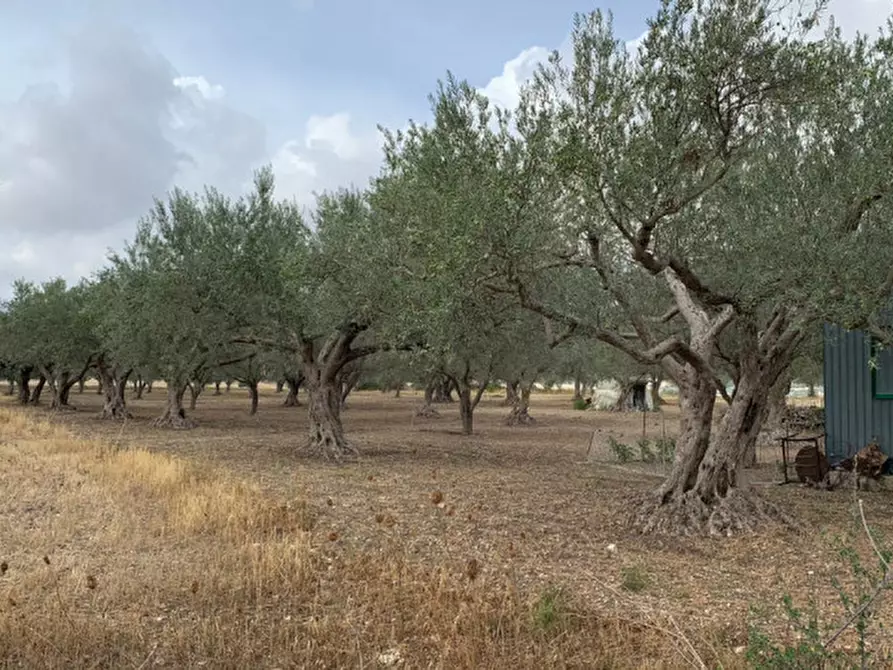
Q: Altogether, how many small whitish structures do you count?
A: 1